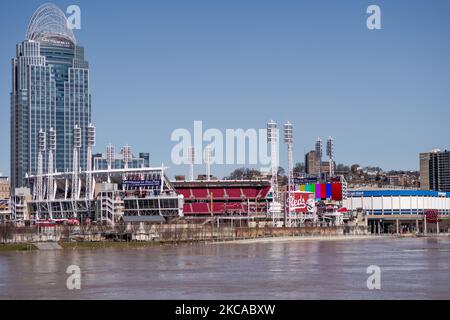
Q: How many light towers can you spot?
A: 12